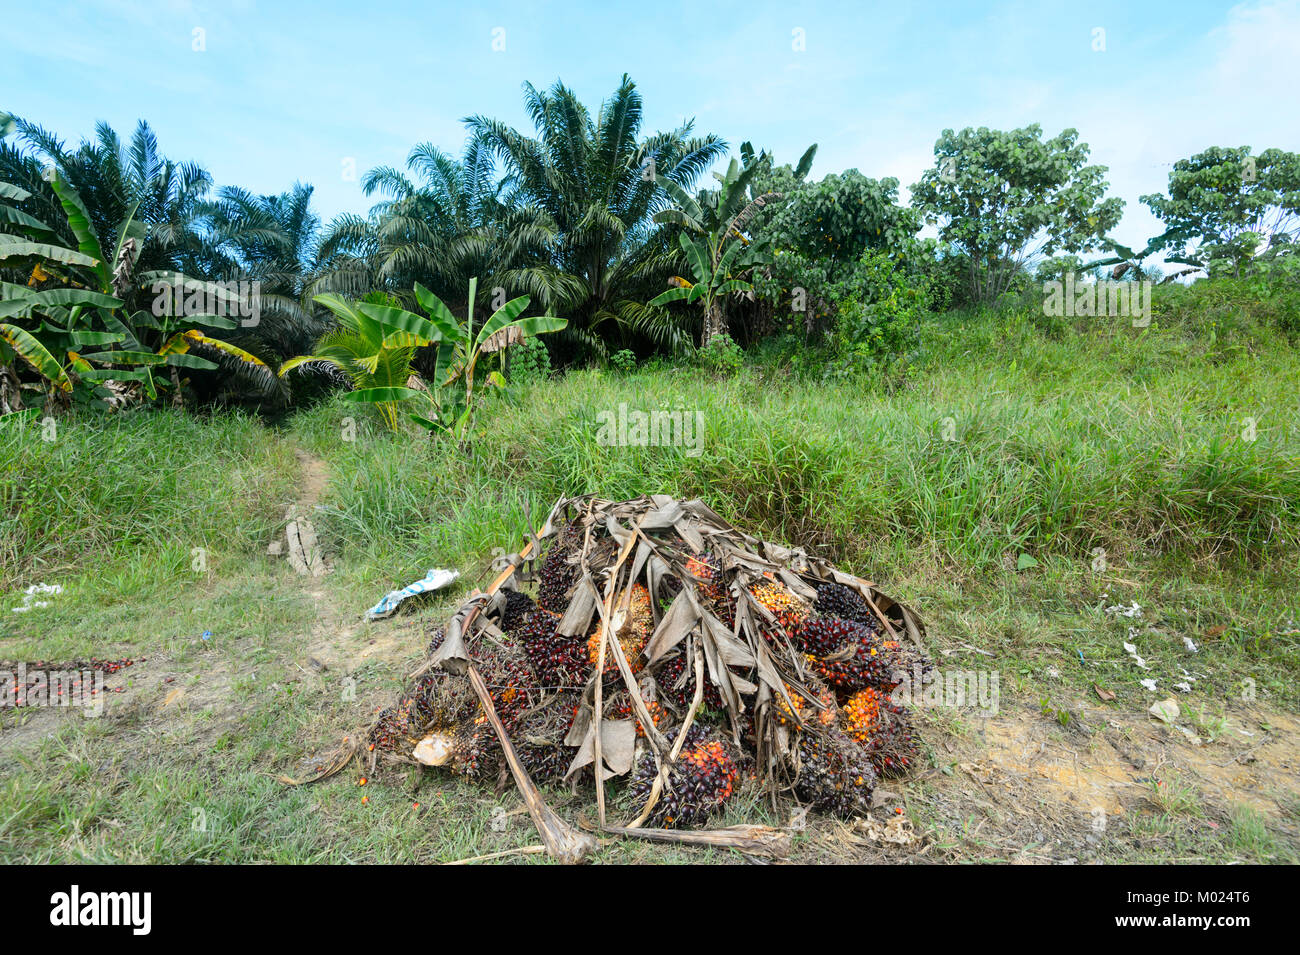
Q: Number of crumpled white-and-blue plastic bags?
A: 1